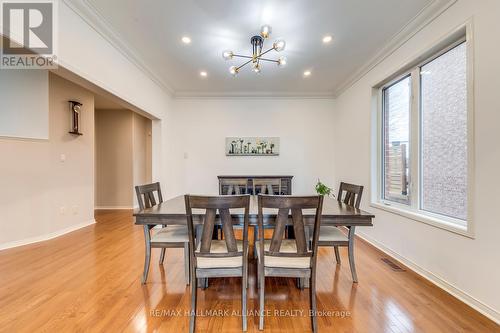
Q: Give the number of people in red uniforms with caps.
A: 0